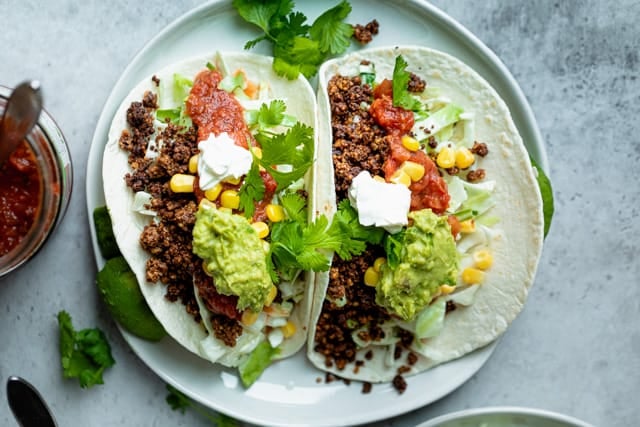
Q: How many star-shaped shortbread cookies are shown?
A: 0